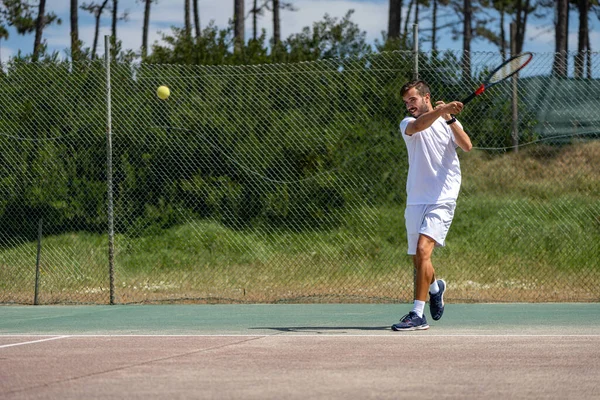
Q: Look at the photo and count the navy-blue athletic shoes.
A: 2